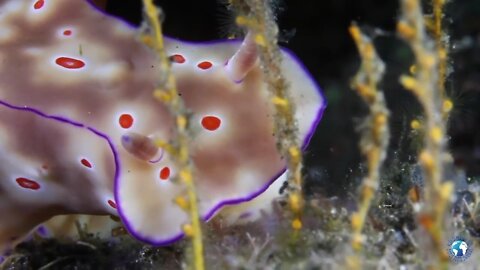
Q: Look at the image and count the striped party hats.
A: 0